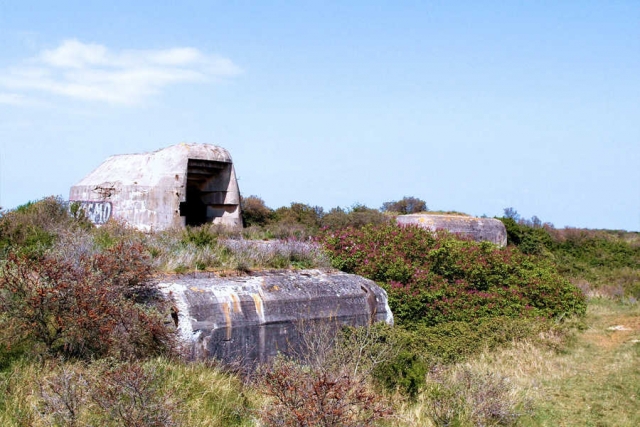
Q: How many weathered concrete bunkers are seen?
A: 3